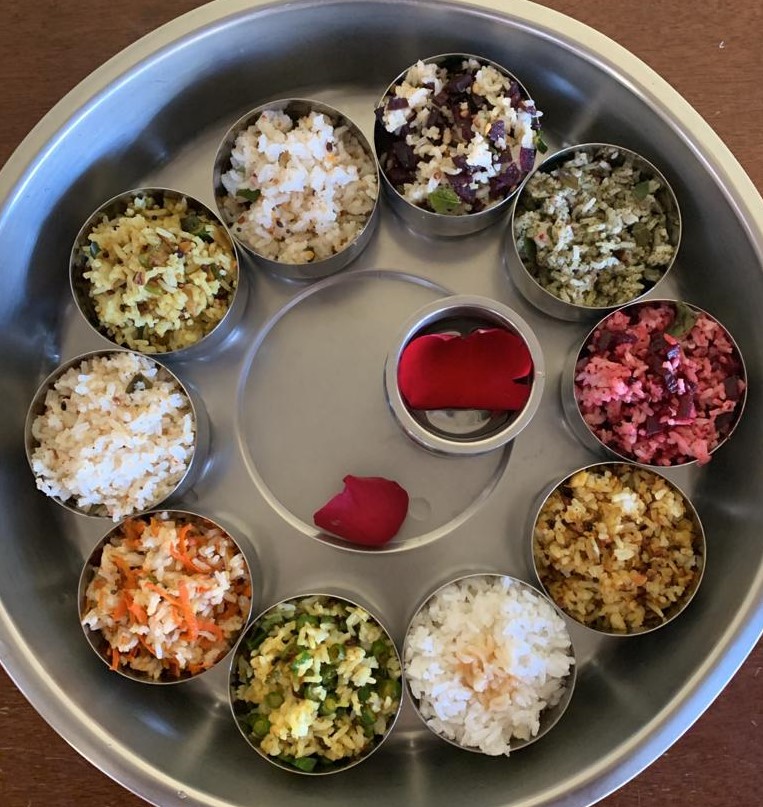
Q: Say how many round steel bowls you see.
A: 11